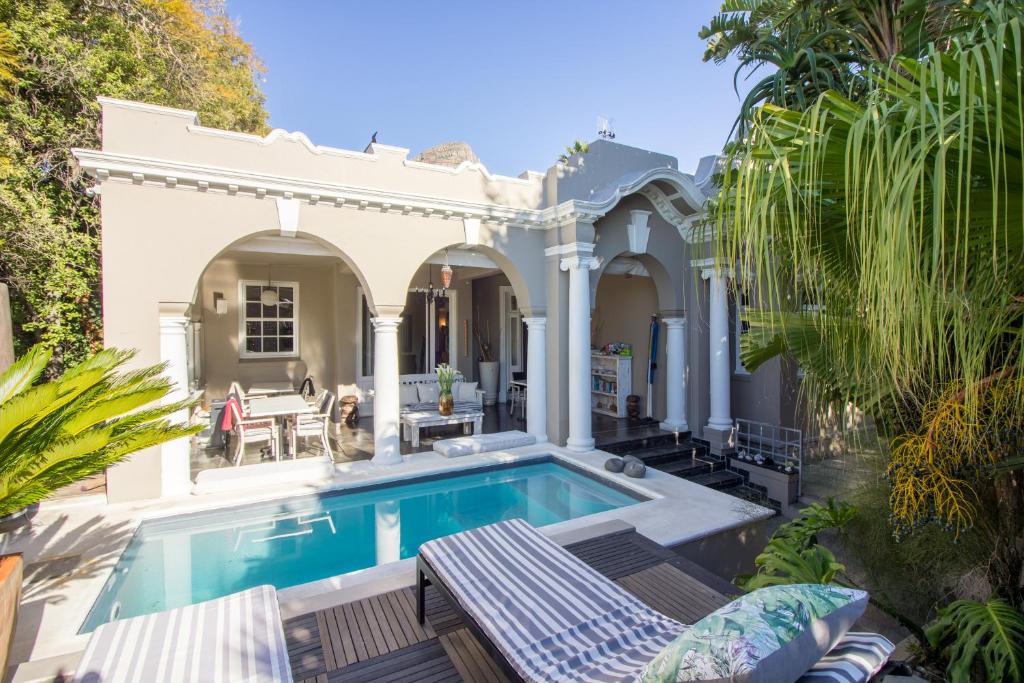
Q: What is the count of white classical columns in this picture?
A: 6